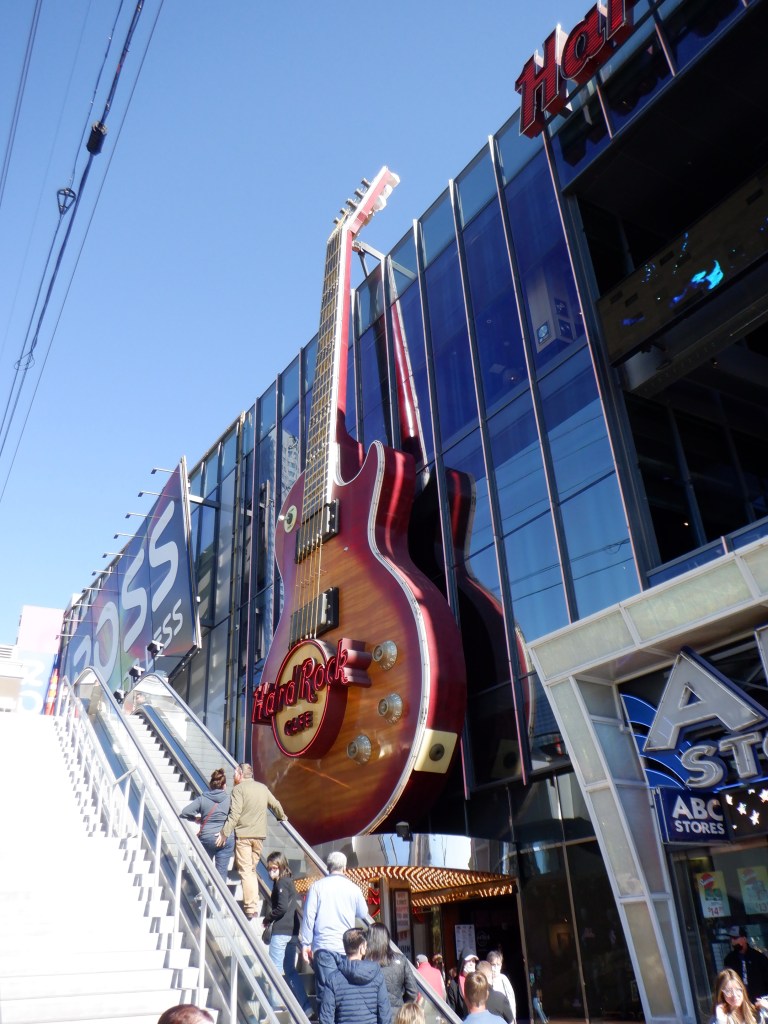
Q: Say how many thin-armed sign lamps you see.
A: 10